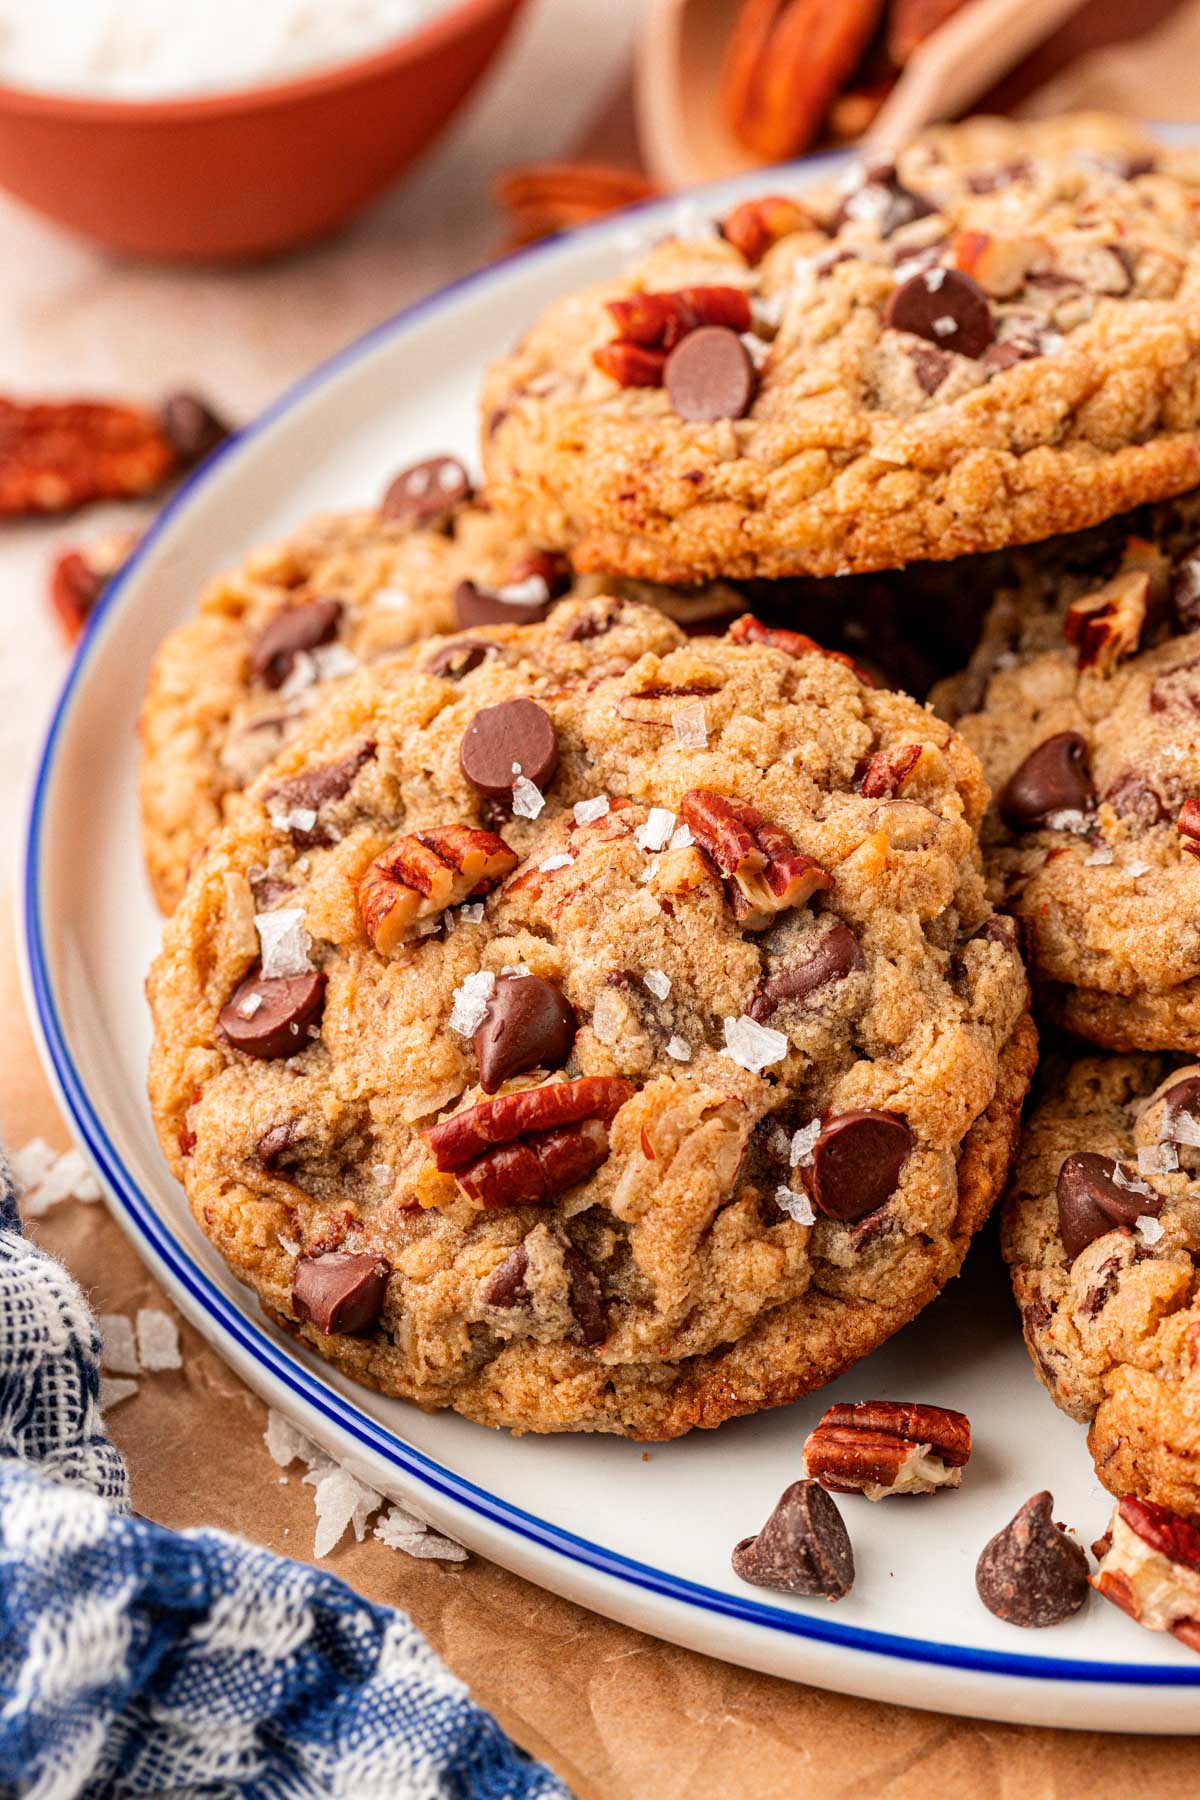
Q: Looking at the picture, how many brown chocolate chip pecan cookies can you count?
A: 5